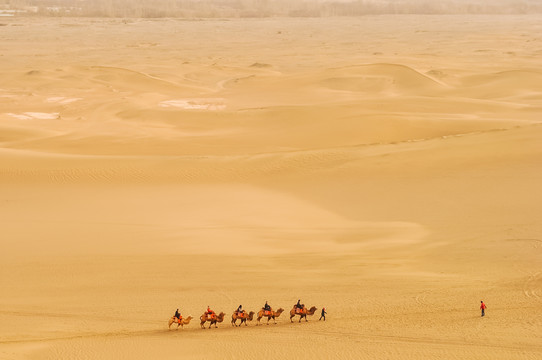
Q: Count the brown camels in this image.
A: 5